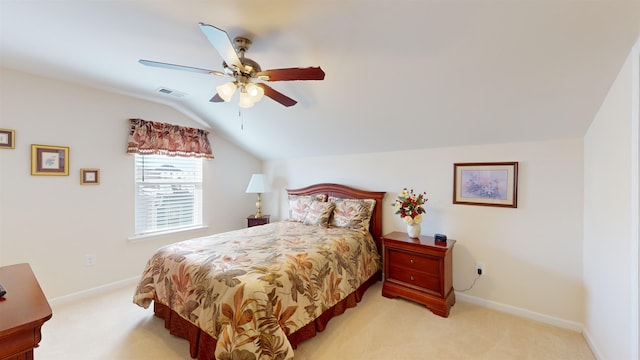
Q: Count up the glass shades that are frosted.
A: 3